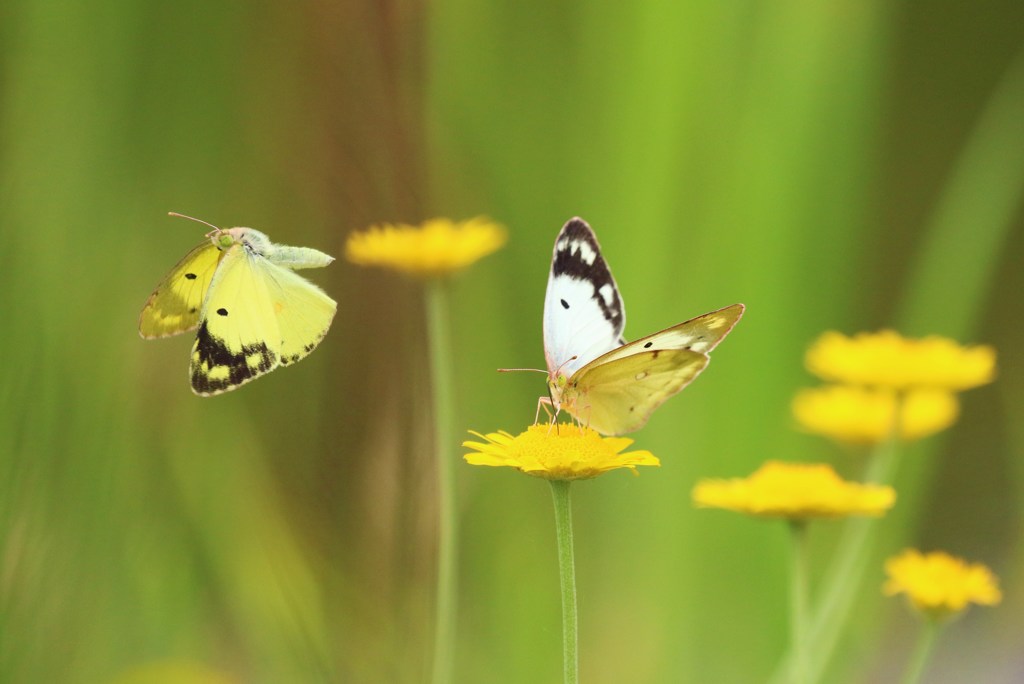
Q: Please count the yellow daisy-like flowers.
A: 6